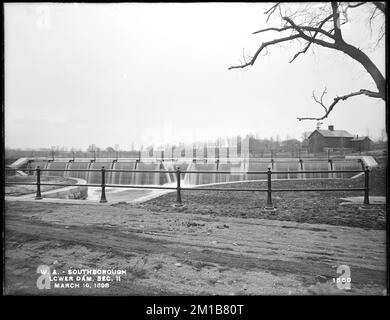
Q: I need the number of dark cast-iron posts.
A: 5